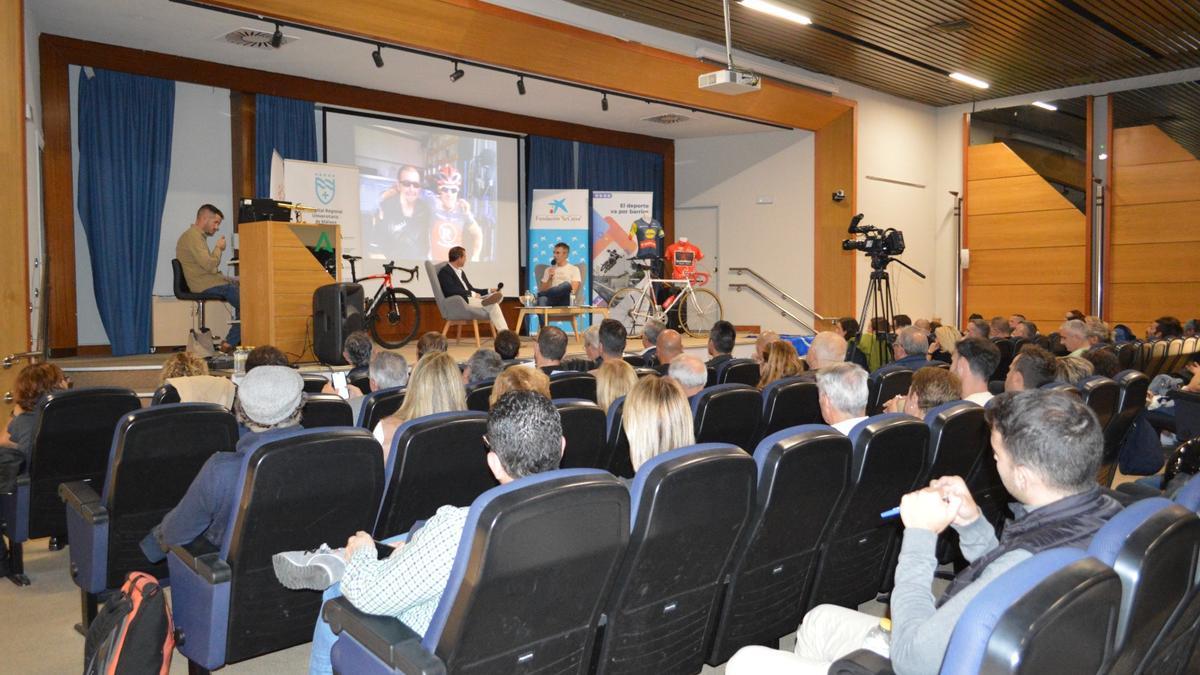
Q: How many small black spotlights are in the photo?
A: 5